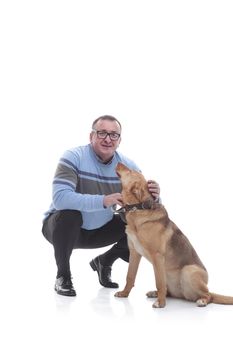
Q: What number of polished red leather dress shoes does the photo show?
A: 0